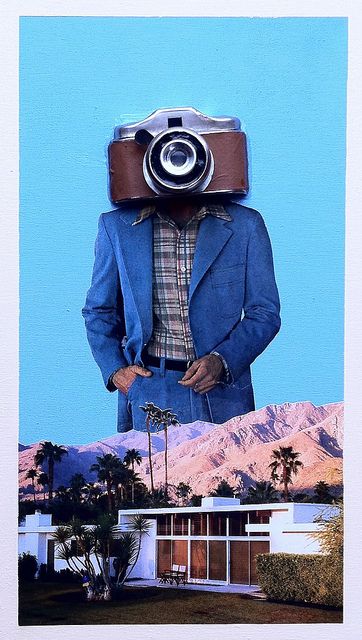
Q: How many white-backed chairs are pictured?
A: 2